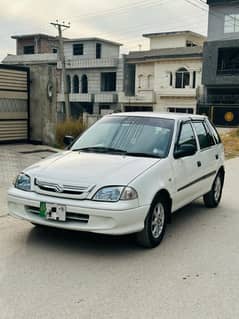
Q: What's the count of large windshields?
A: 1